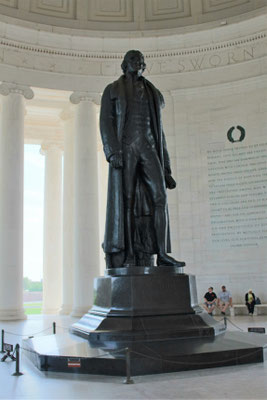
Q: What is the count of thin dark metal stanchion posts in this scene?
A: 5